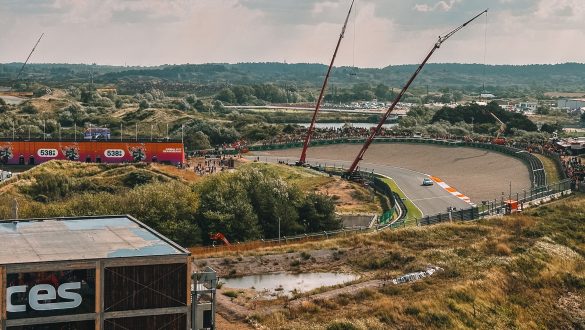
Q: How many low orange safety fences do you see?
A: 1